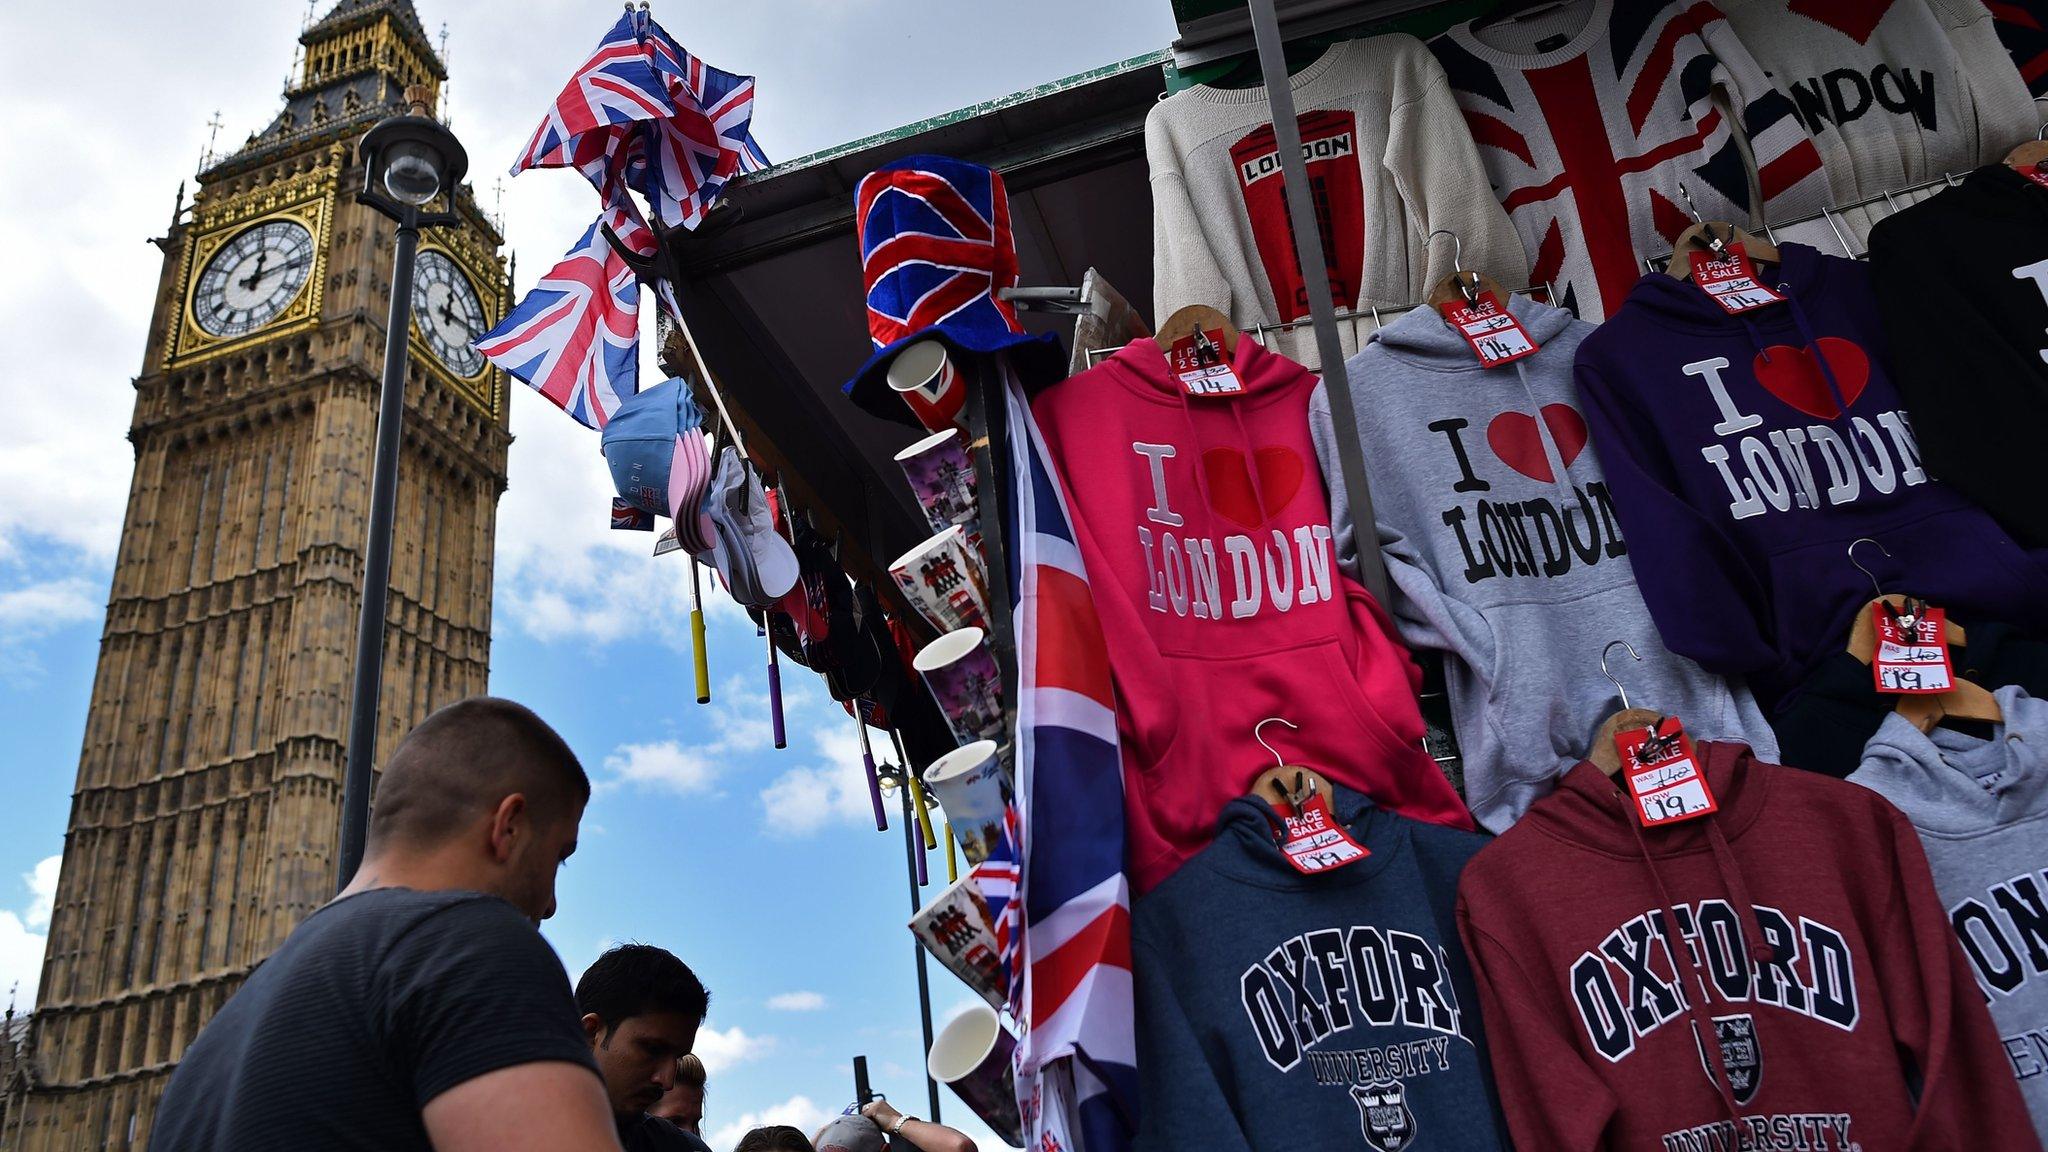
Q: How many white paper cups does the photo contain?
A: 7